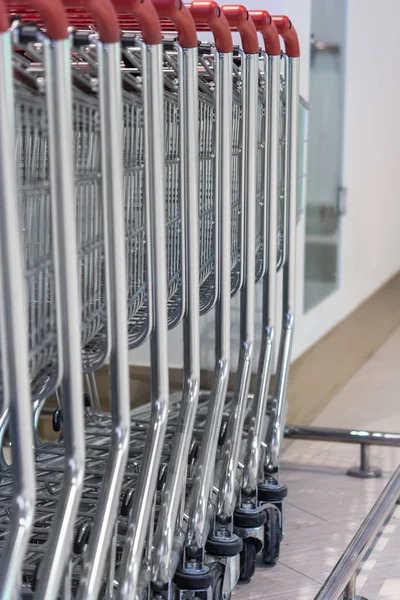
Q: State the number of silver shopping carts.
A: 9